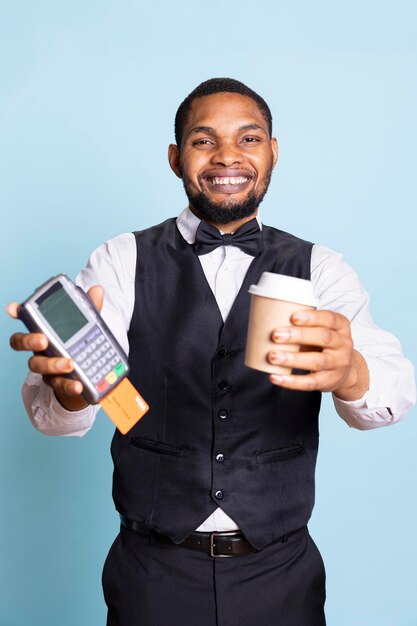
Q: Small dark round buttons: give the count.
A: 5